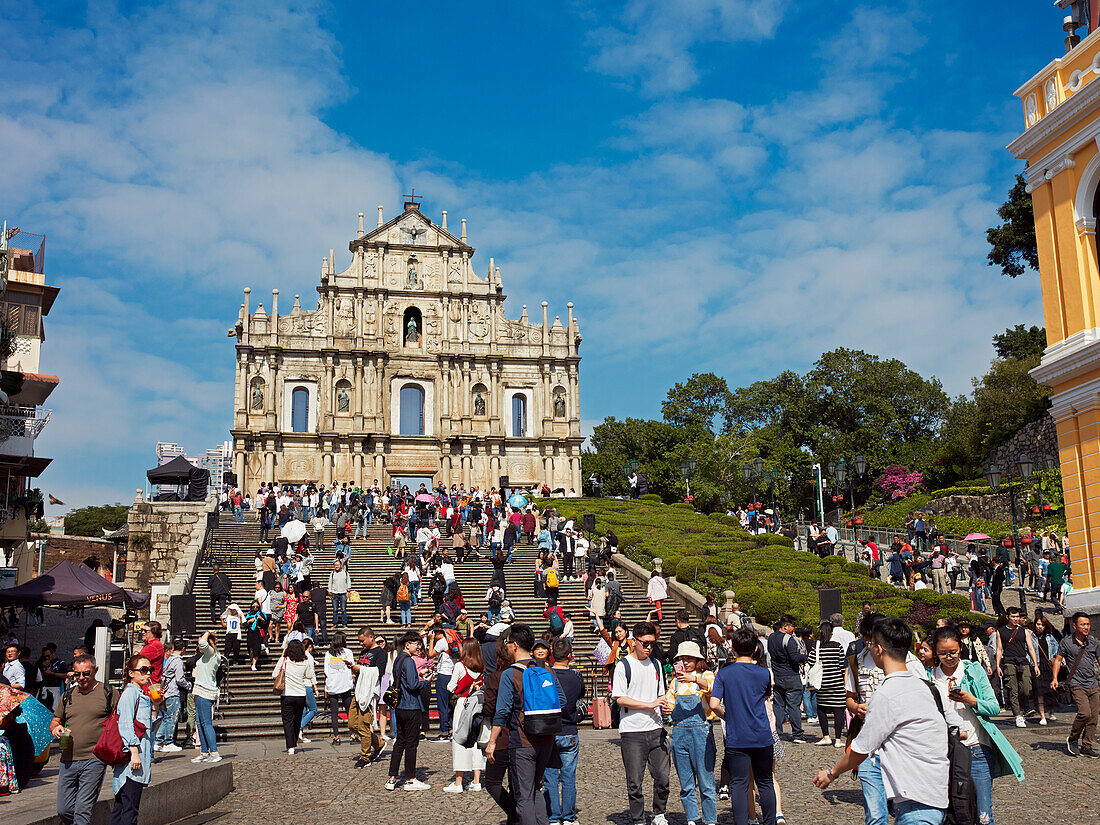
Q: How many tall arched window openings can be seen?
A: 3